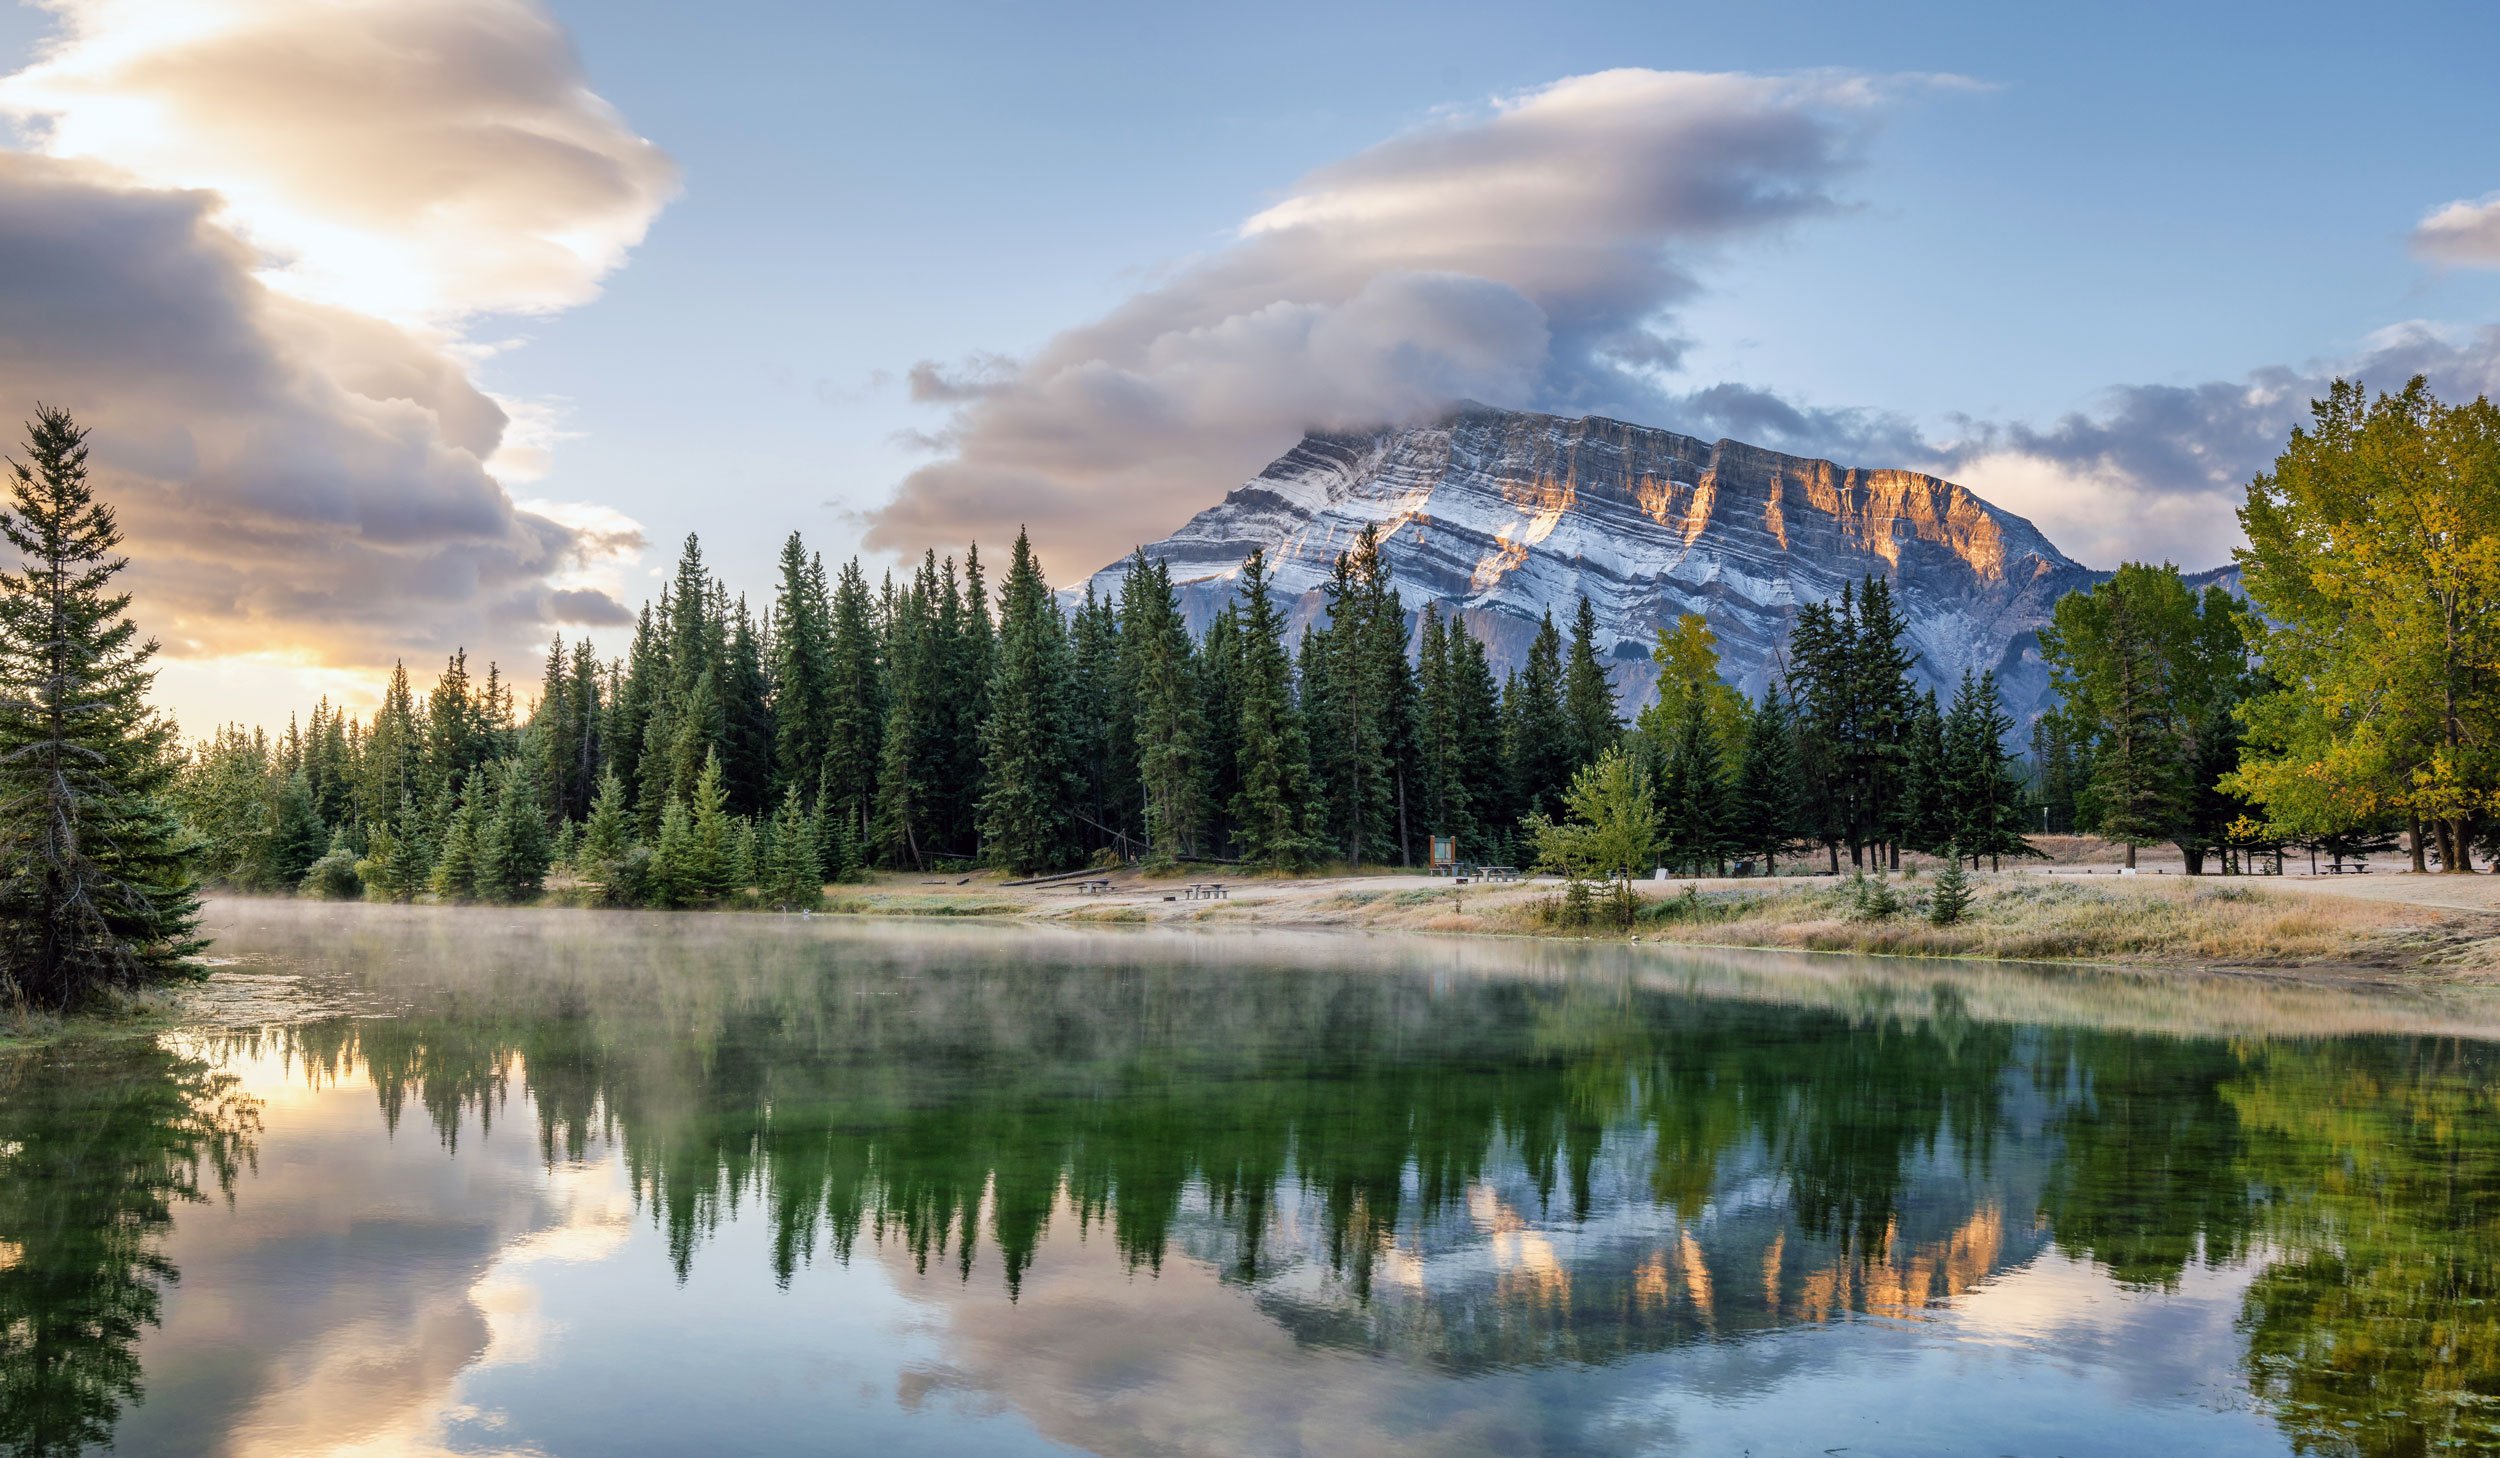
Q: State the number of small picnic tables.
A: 5